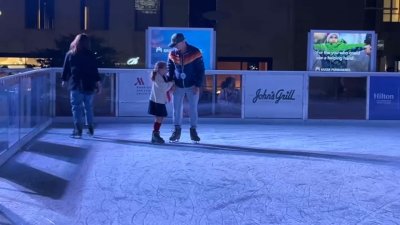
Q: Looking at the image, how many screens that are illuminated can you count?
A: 2